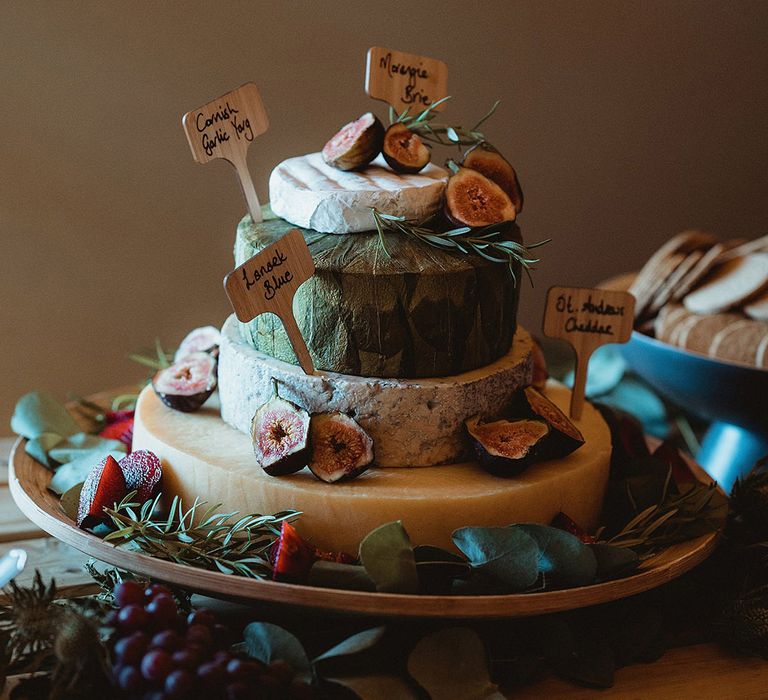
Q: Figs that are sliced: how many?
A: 10